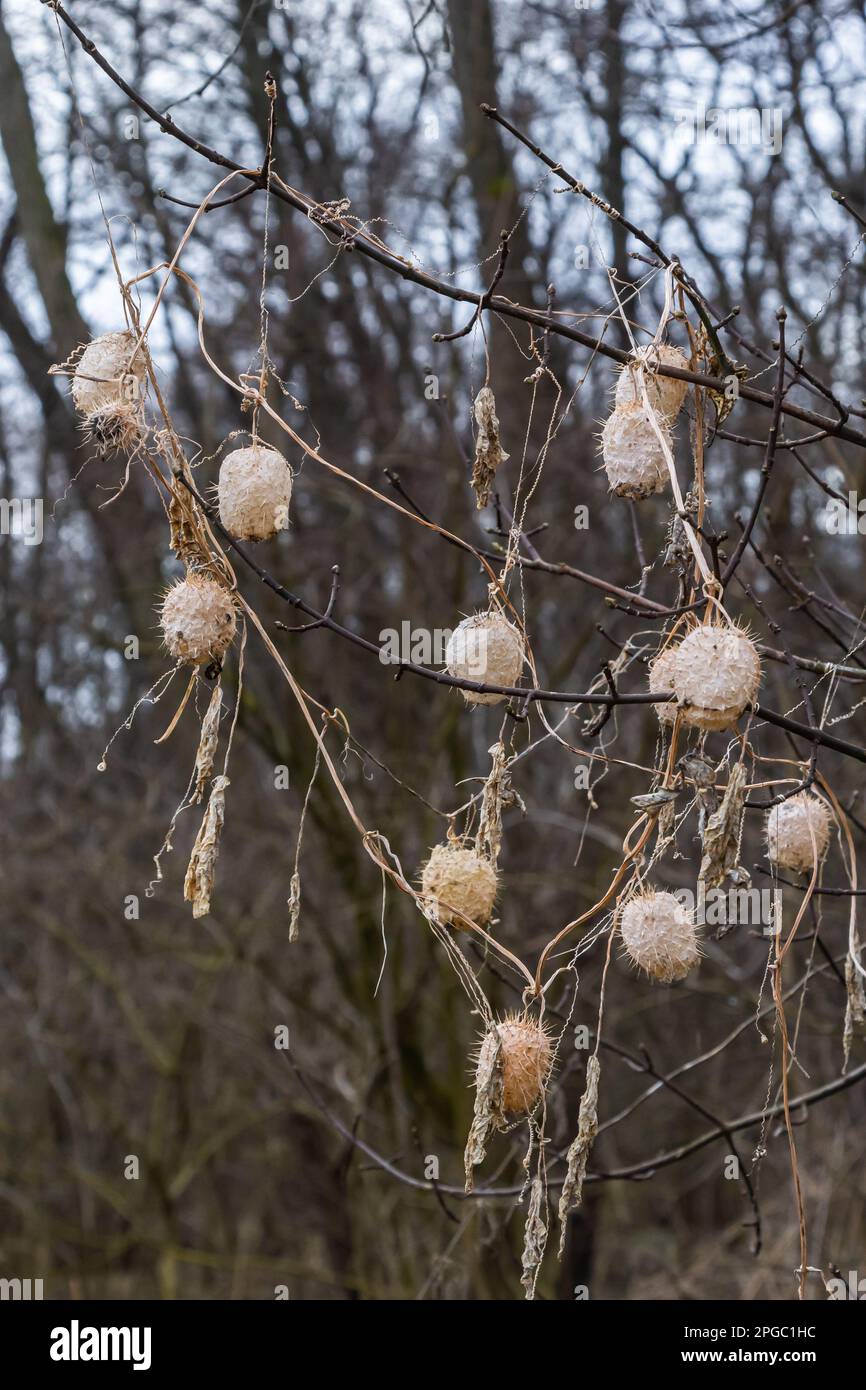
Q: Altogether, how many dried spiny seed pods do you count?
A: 13